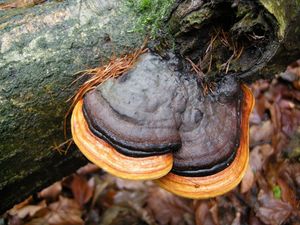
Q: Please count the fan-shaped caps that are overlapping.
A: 2